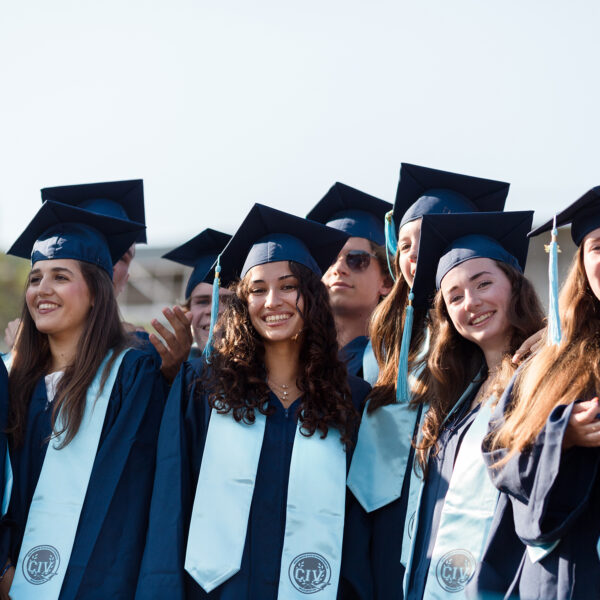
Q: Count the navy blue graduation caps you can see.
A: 8